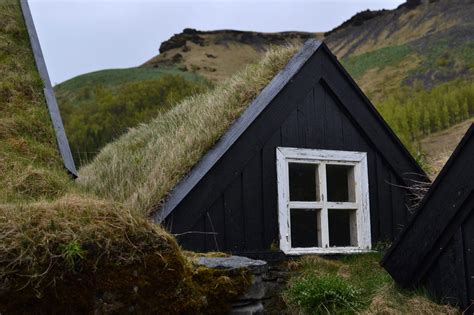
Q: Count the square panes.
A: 4